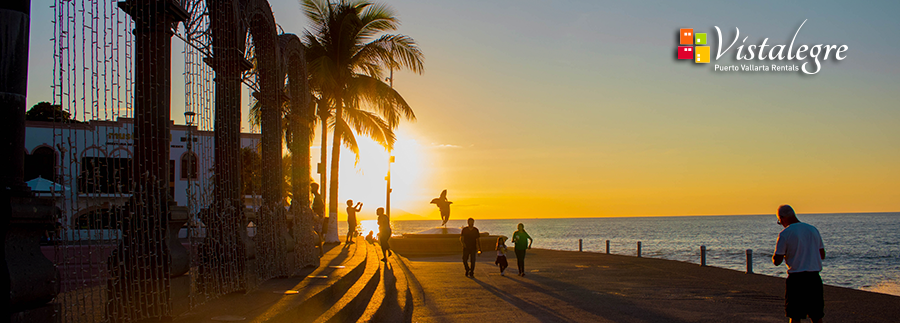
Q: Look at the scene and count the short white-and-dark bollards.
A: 5